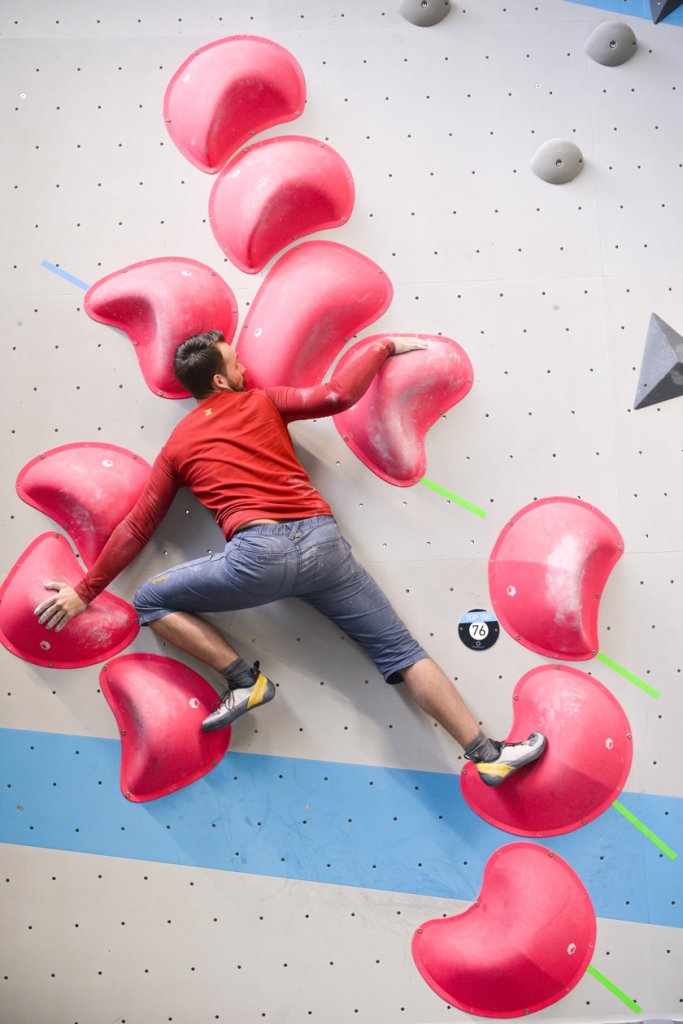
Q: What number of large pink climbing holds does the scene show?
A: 11